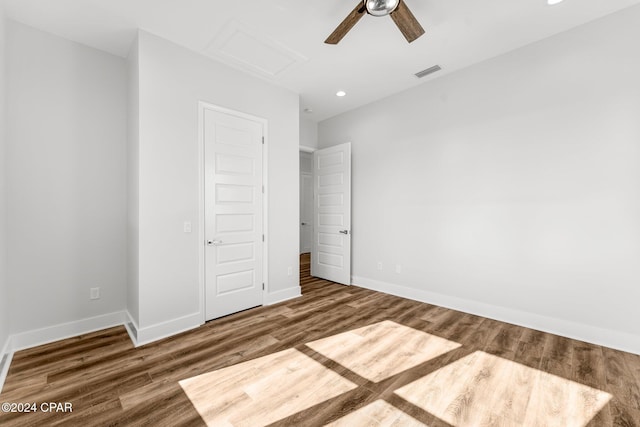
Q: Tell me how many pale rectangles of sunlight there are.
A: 4